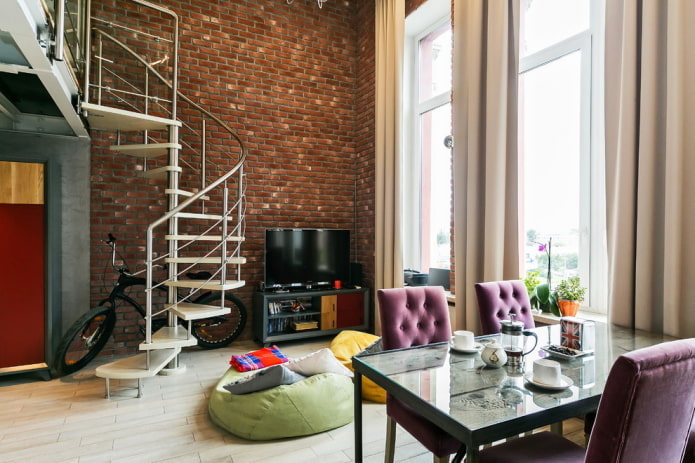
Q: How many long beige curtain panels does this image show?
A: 3